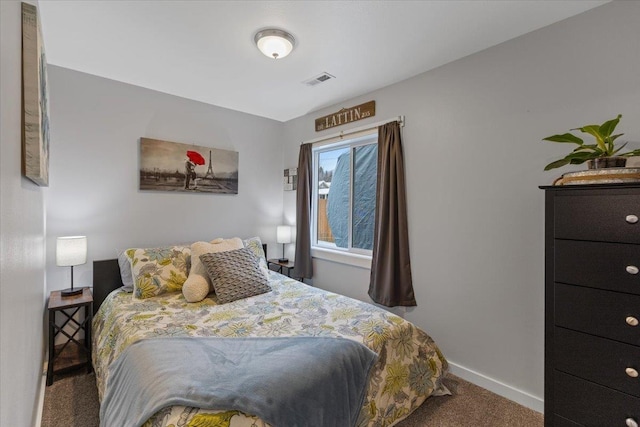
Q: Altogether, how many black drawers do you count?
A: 5